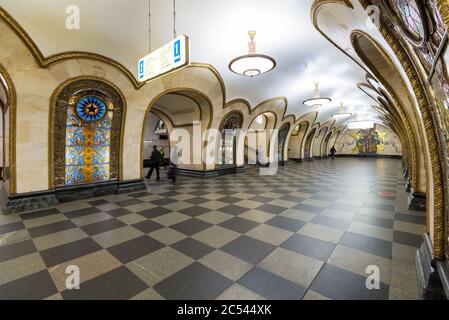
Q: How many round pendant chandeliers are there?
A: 3